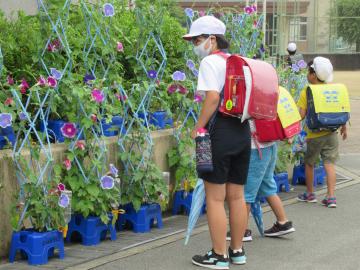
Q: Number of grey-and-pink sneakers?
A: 2